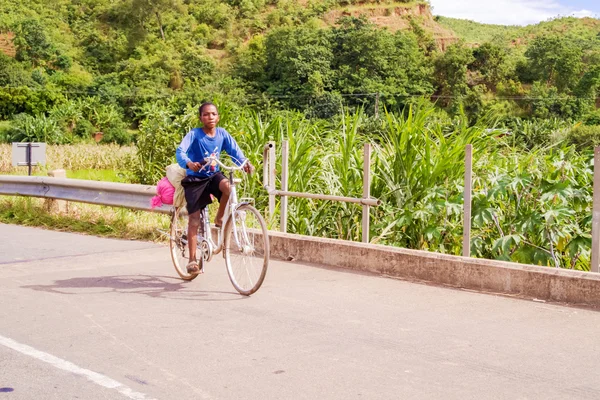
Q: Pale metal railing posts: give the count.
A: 5